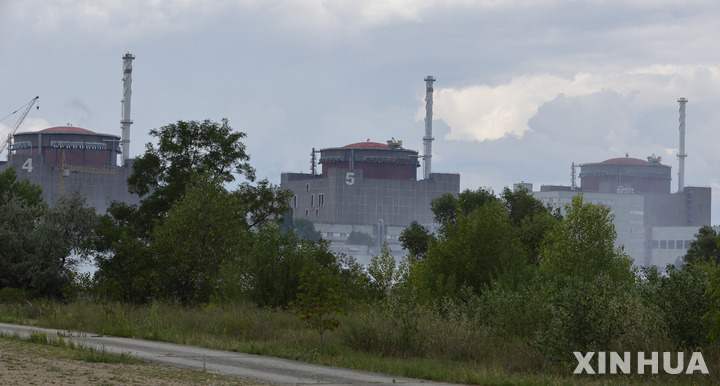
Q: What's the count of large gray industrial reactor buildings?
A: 3